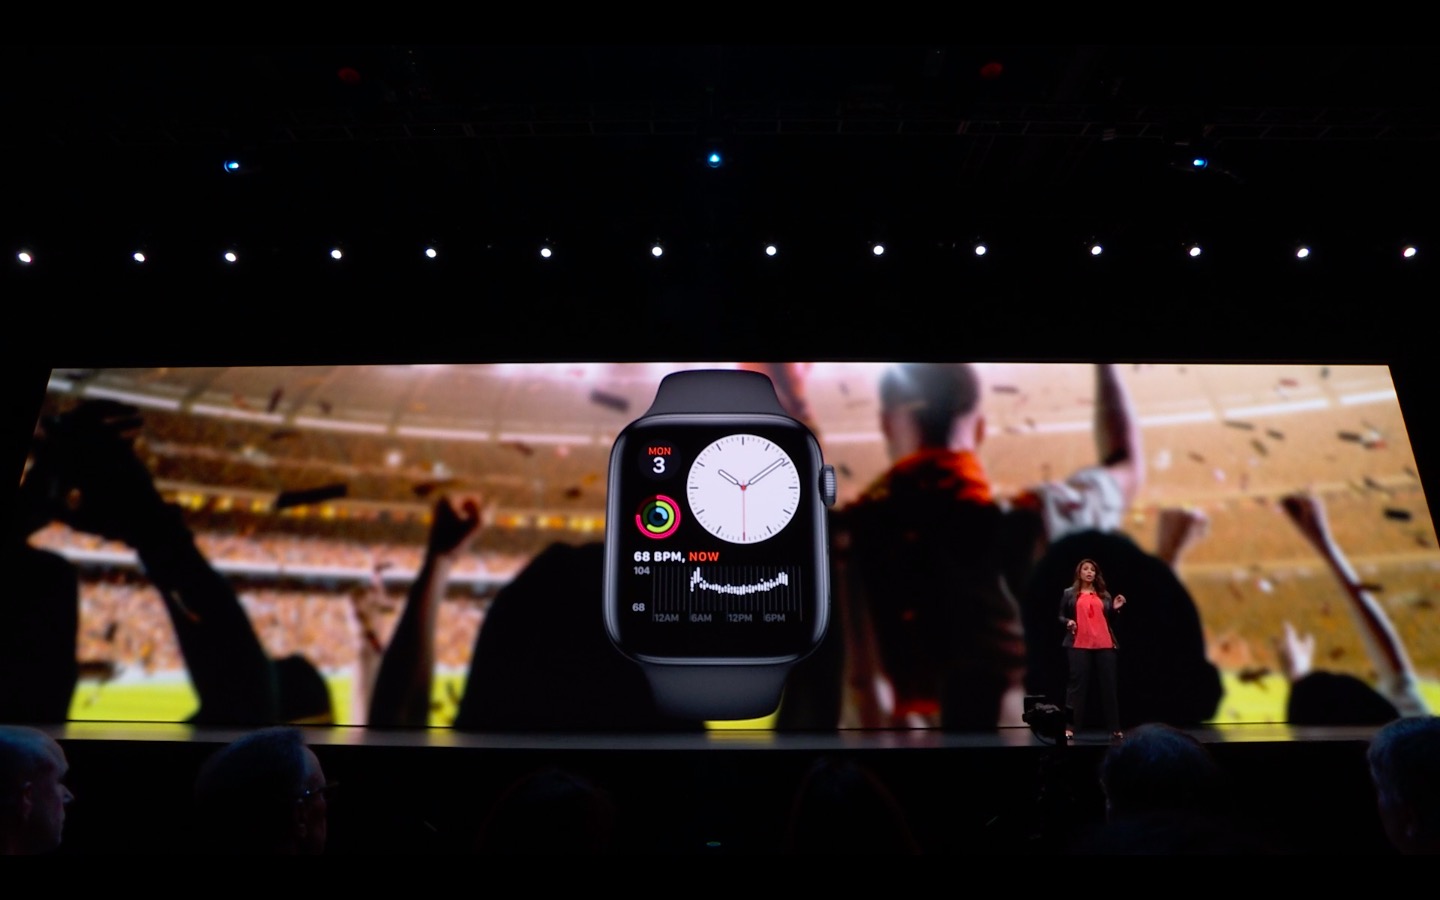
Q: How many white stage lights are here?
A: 14